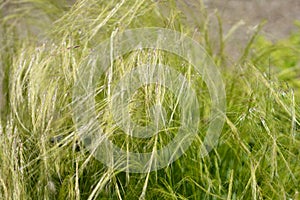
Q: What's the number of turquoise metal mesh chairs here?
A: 0